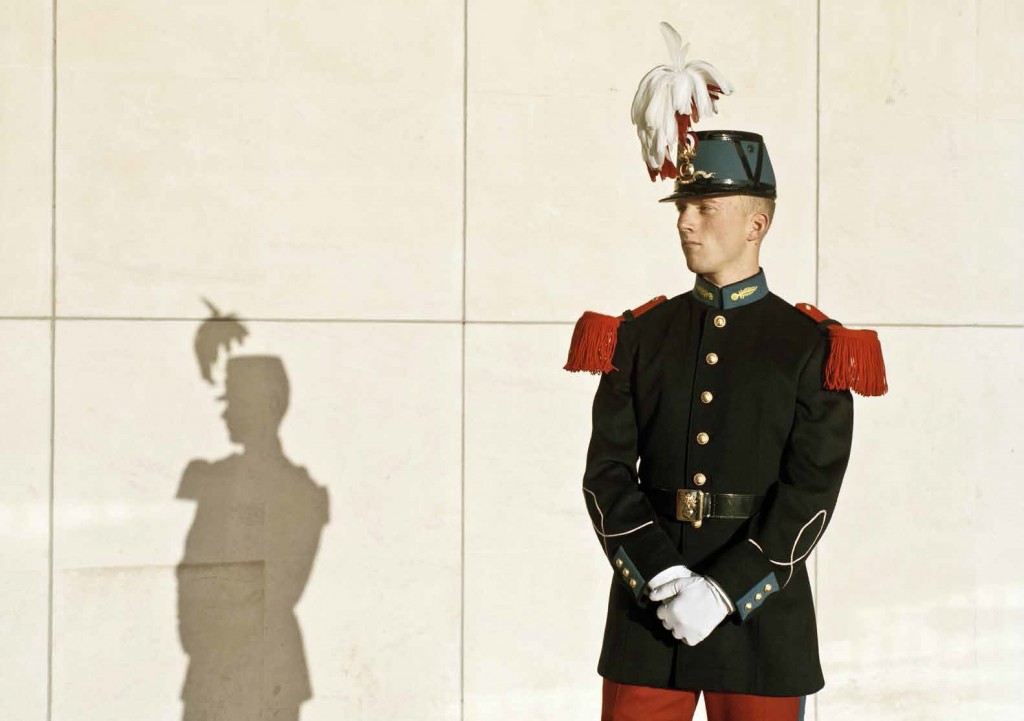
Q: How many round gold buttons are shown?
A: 12